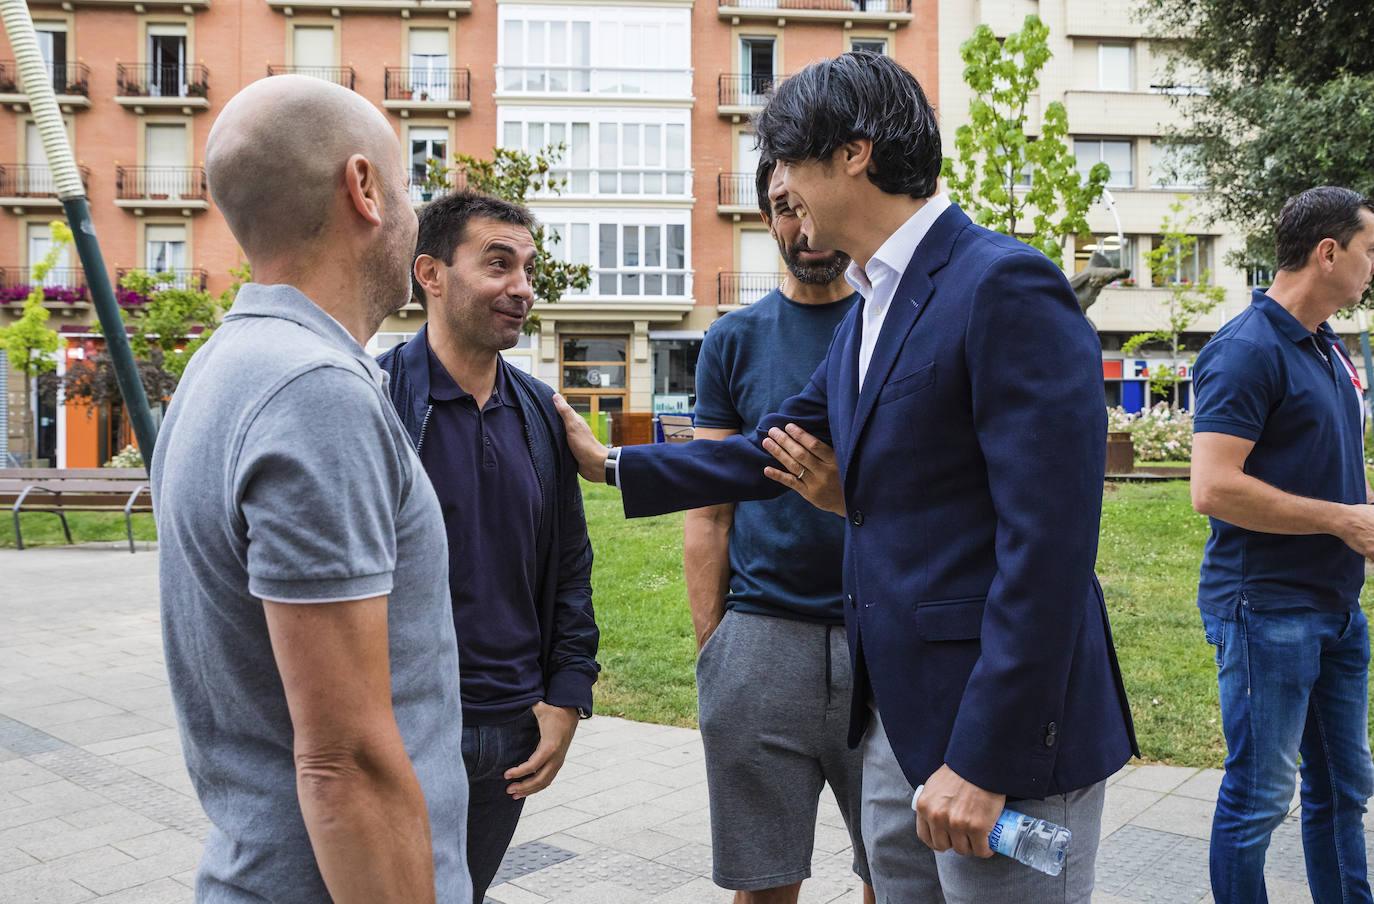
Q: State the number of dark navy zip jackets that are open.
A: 1